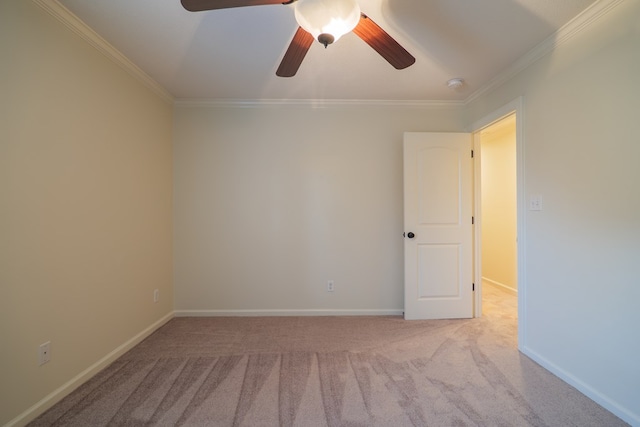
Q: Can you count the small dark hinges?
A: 3